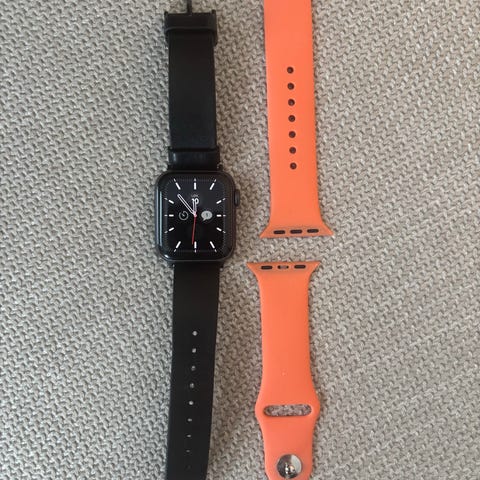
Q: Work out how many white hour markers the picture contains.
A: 12